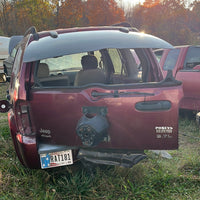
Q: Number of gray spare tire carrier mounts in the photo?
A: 1